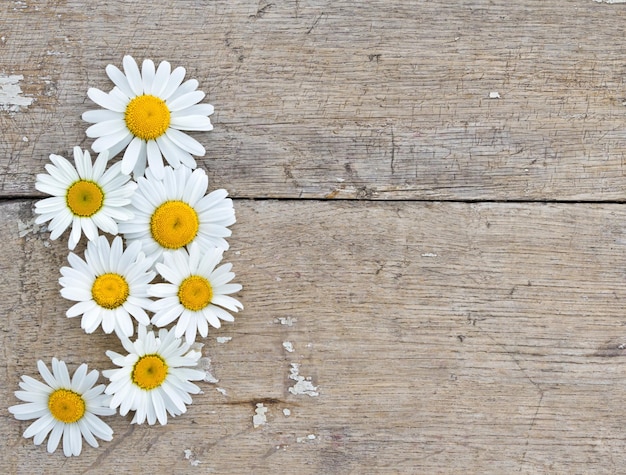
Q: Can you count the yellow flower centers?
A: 7